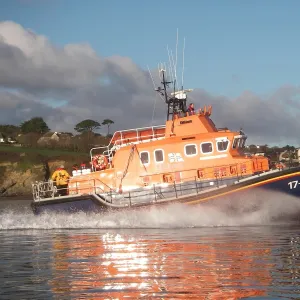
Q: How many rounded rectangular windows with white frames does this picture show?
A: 5